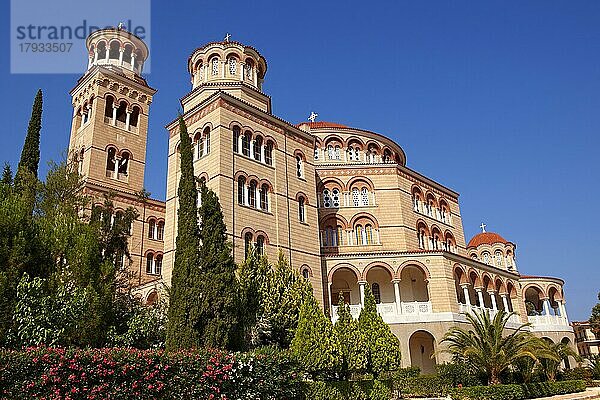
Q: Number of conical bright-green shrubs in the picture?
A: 3